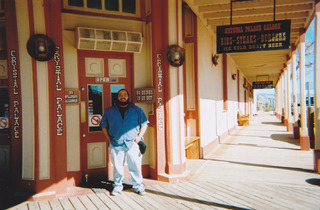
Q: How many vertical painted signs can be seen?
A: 3